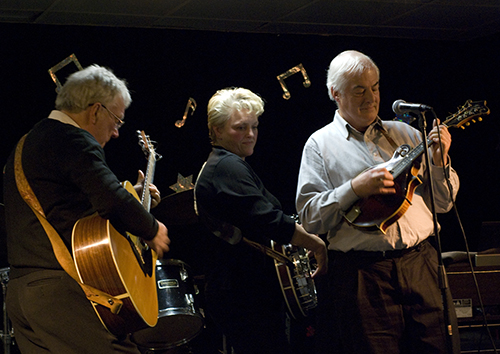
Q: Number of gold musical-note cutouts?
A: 3